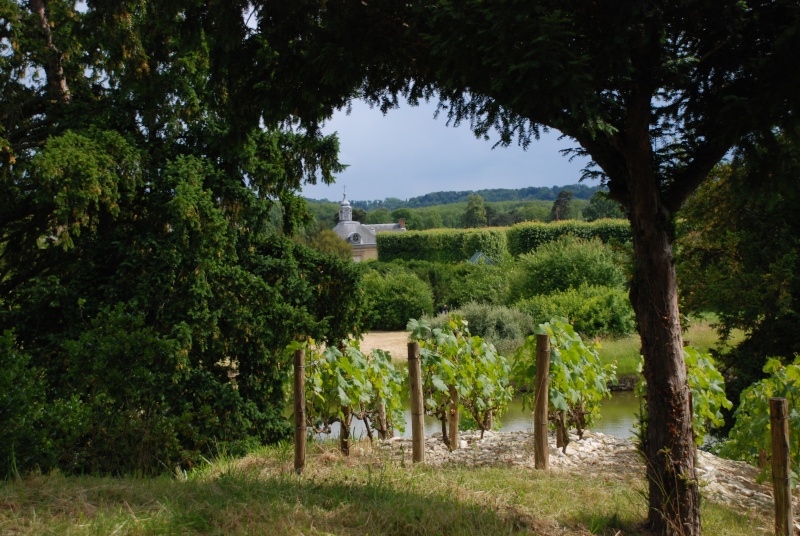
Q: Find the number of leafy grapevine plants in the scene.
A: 5